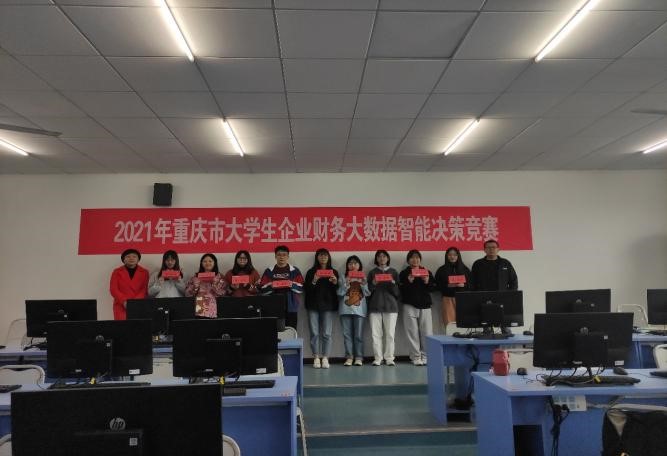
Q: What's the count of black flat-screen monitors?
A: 10